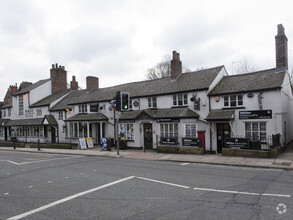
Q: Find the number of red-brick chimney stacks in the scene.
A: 6